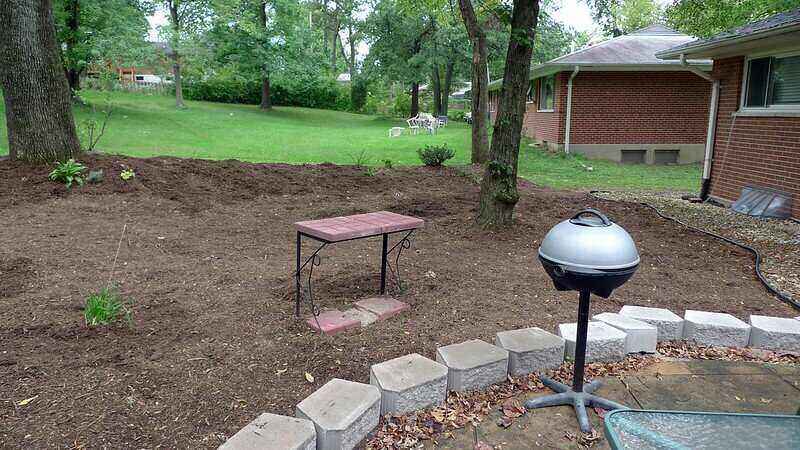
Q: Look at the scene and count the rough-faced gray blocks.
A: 10